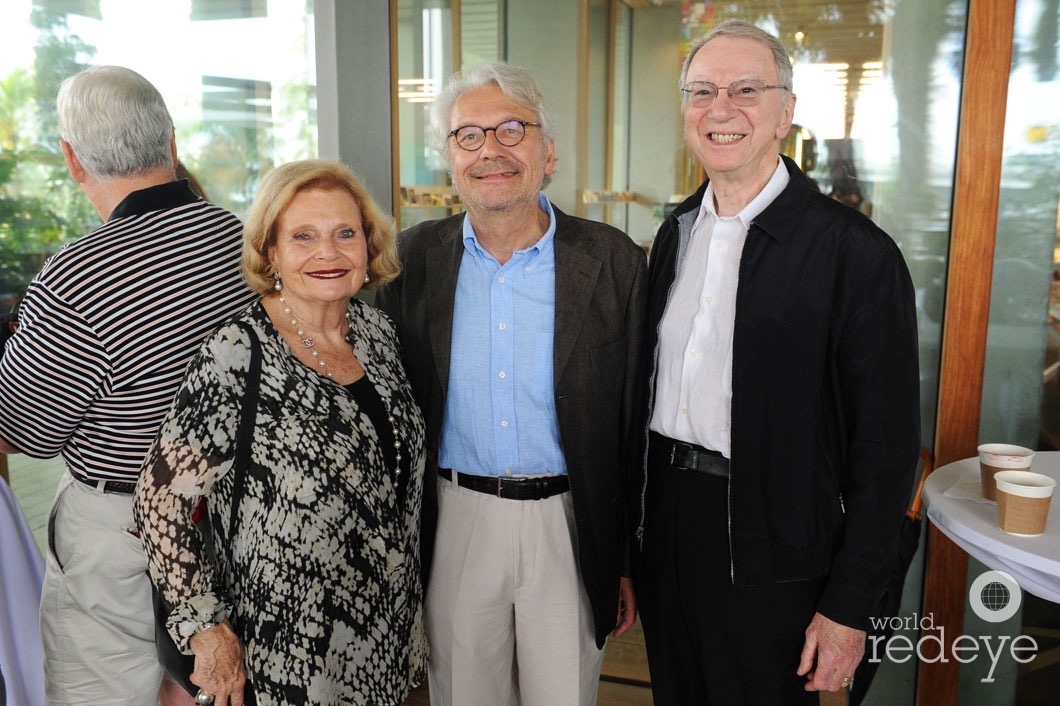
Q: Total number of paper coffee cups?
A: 2